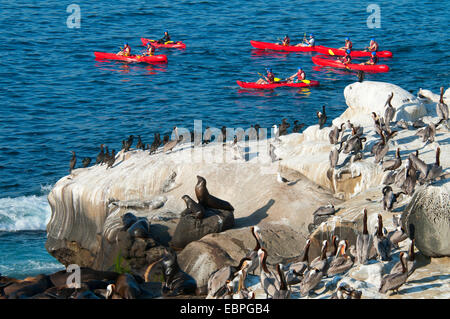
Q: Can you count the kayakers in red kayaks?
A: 11